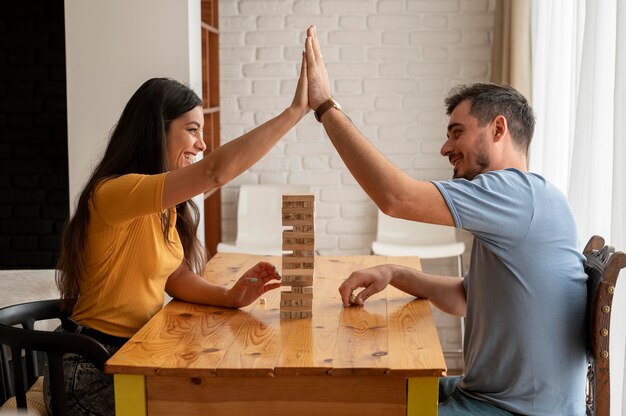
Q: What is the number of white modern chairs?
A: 2